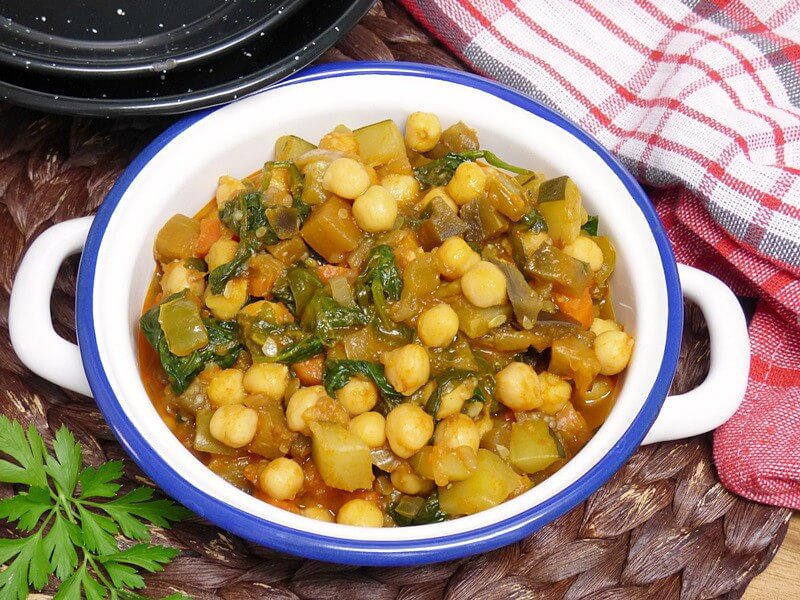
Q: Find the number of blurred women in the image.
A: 0